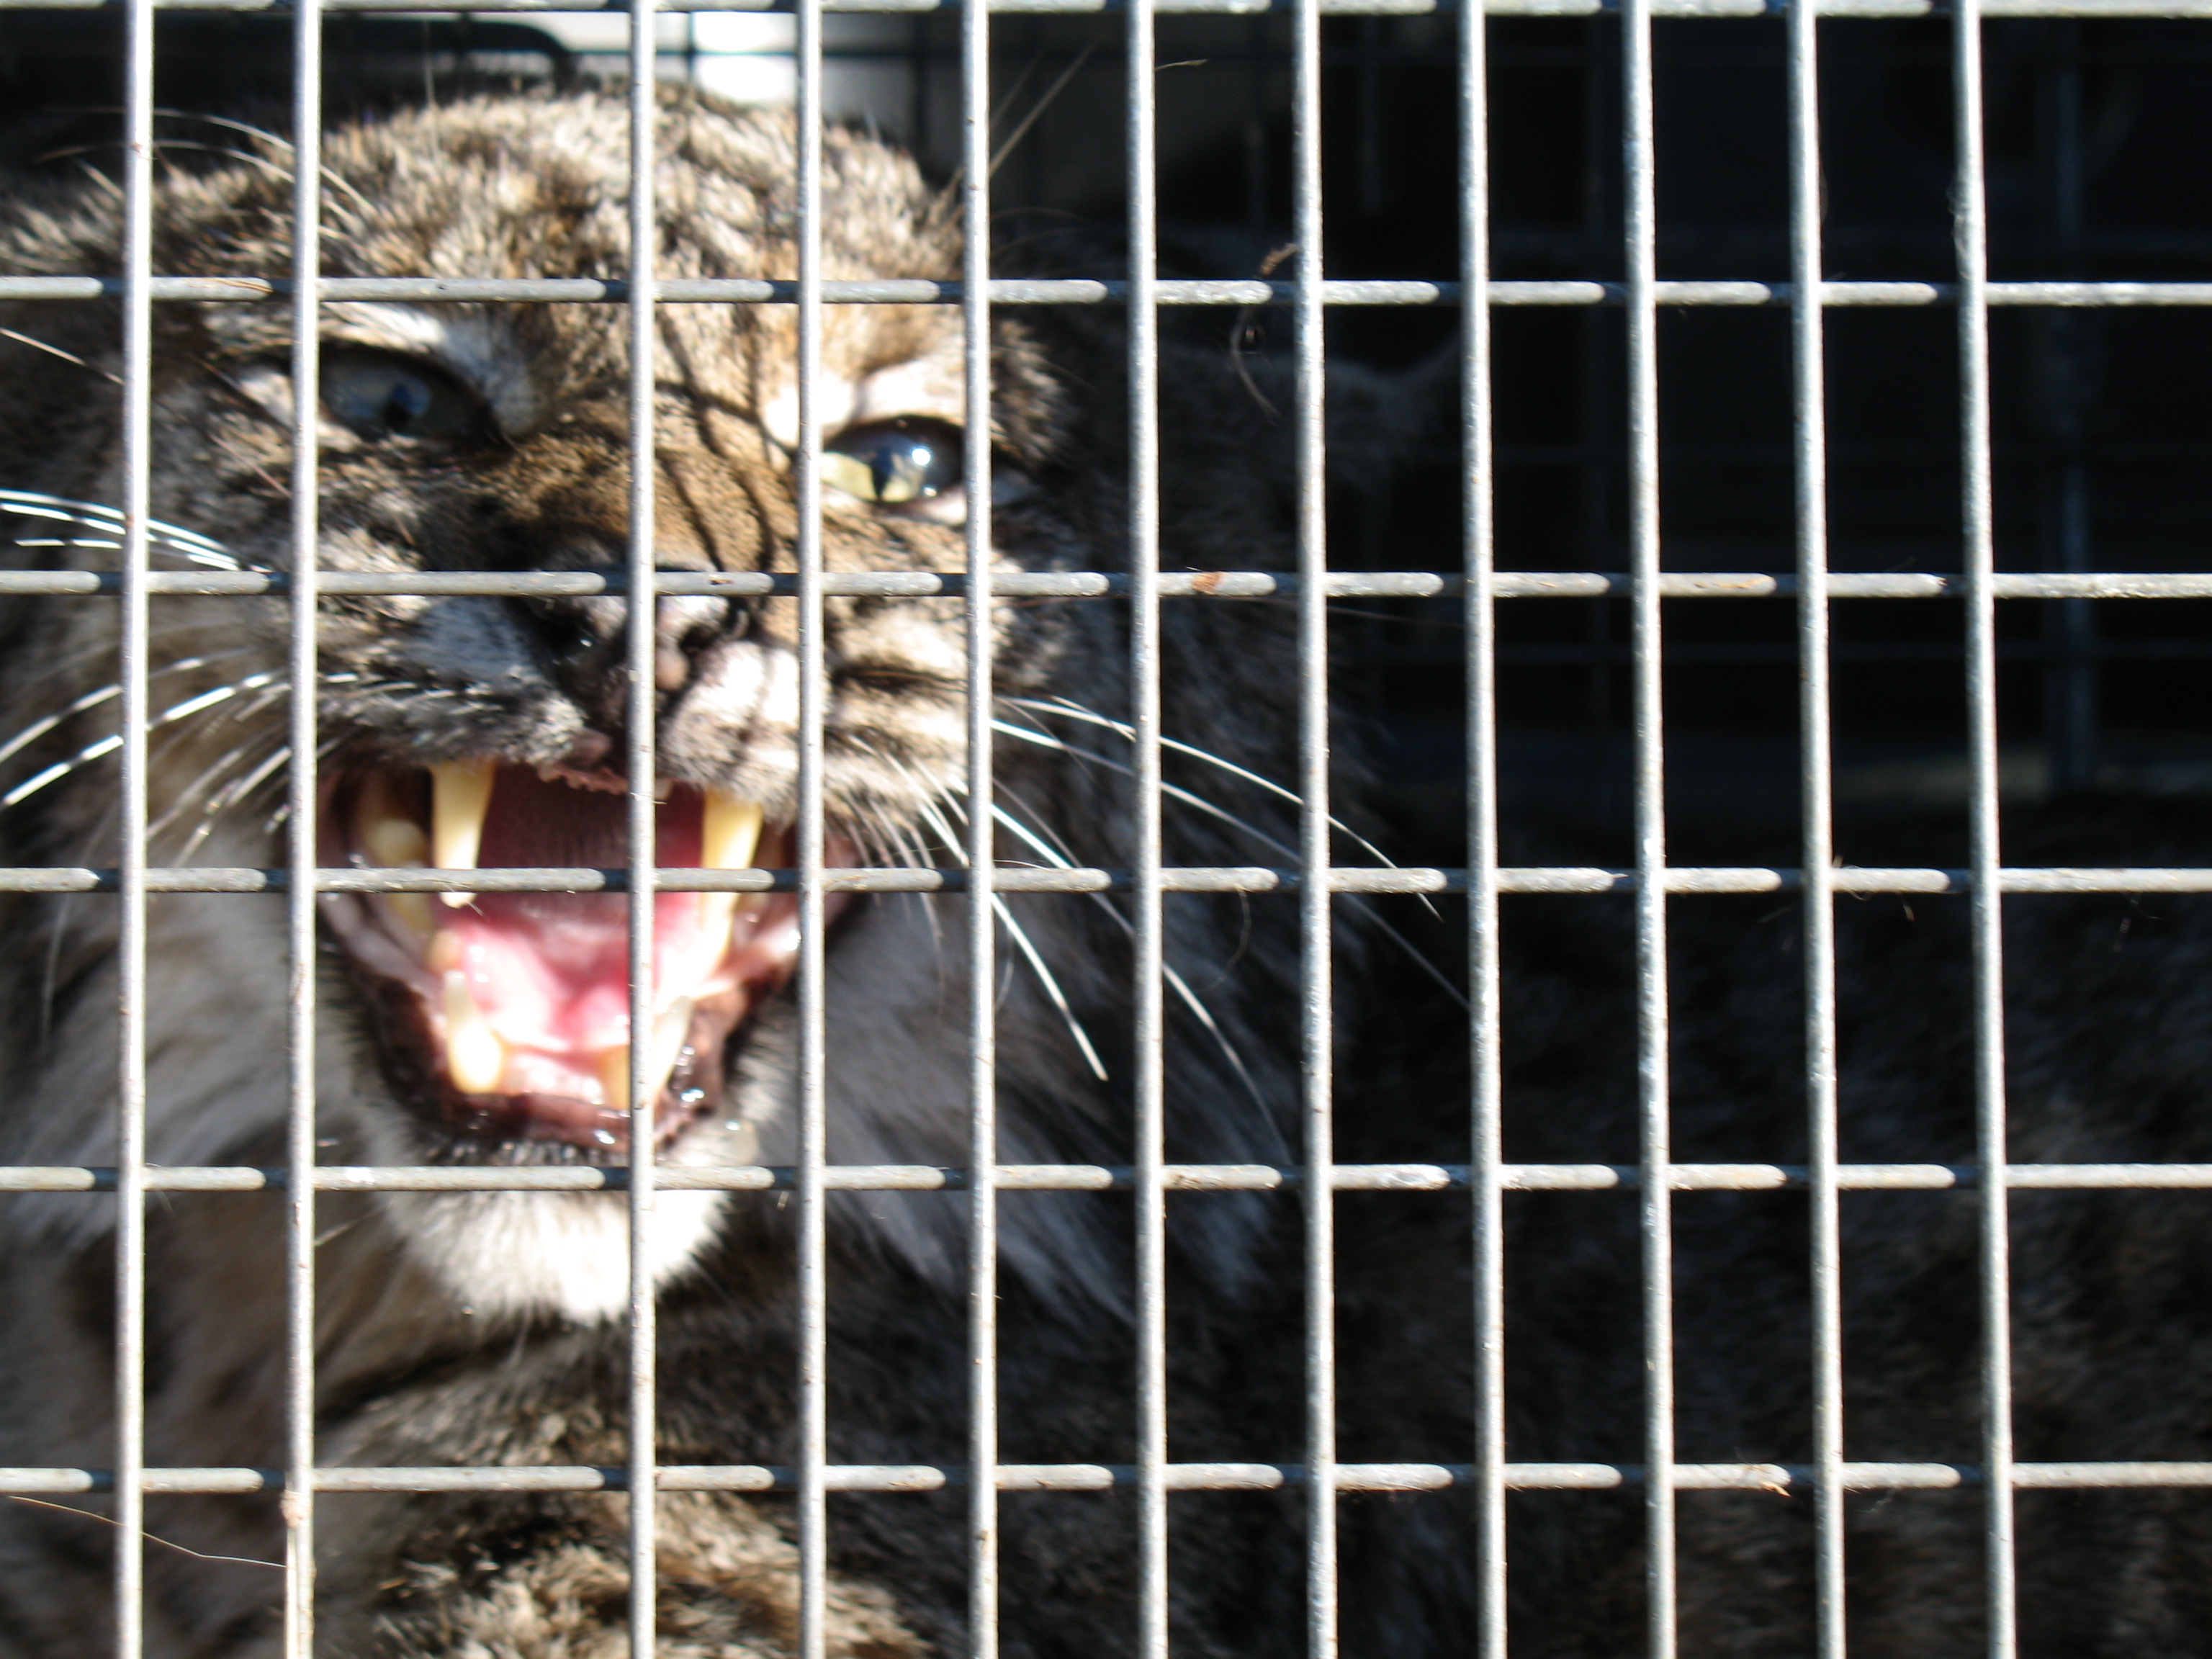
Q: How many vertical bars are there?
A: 11